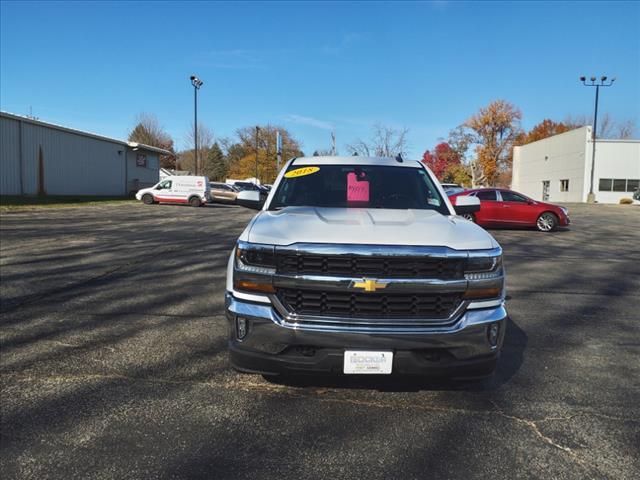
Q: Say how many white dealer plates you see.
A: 1